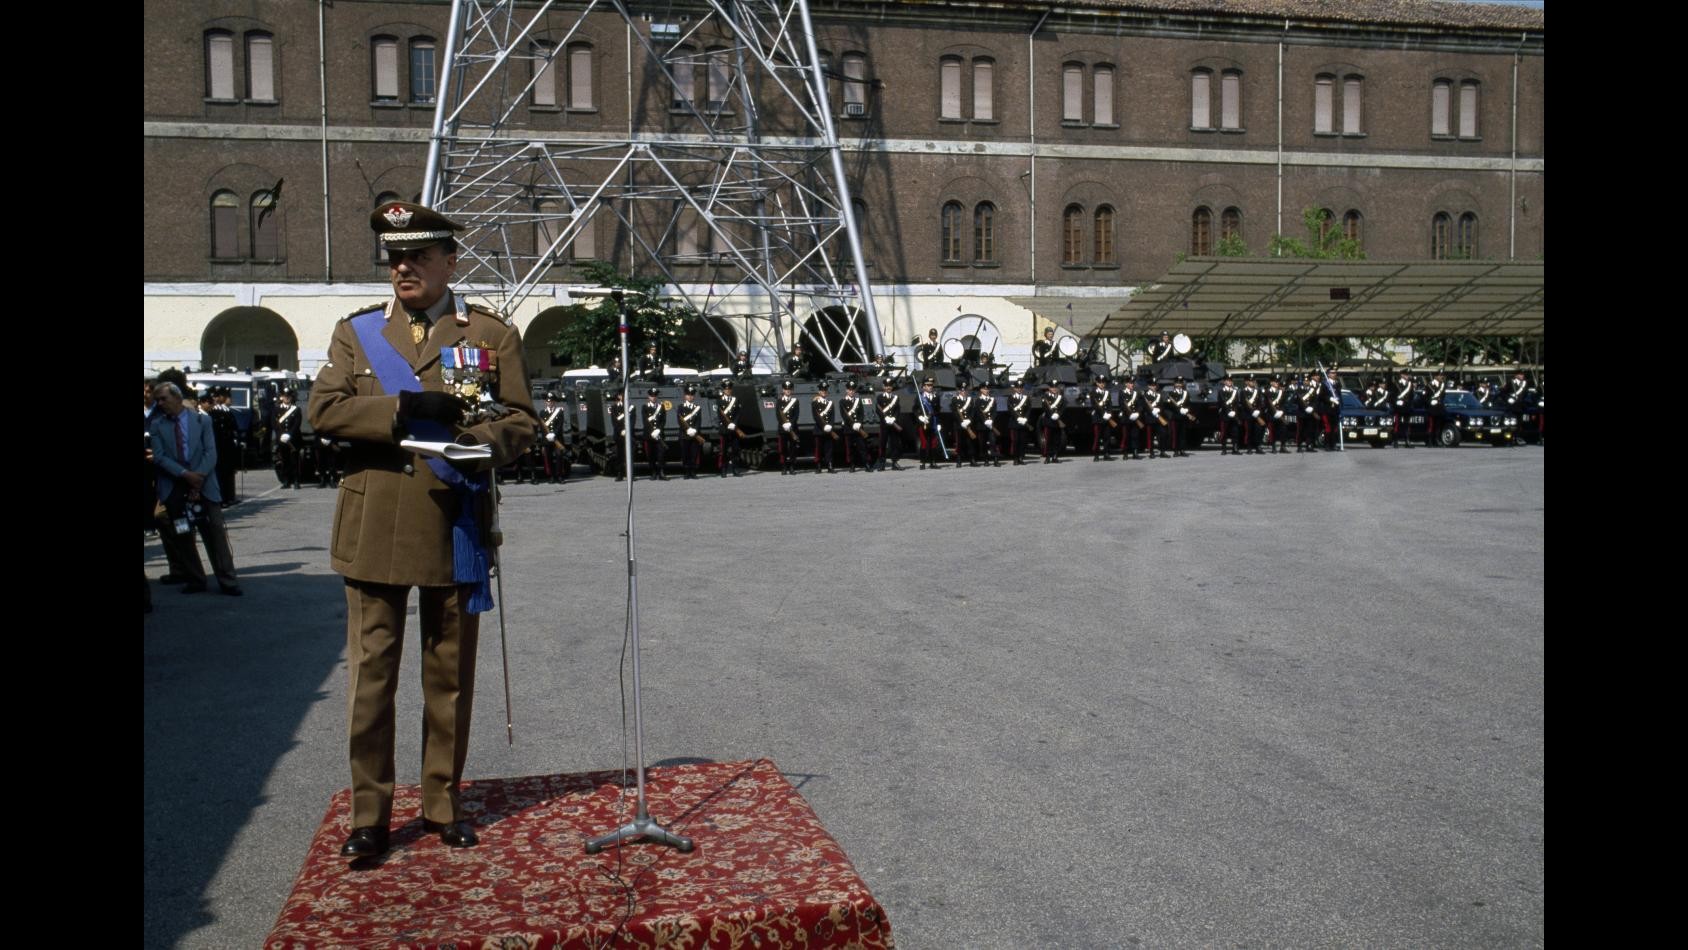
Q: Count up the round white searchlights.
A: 3